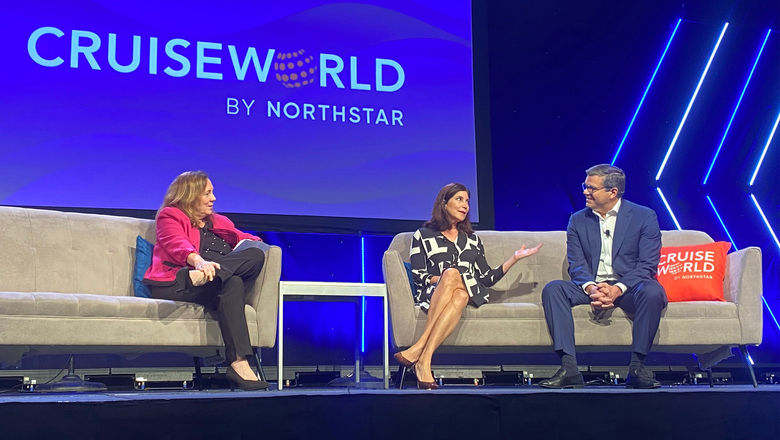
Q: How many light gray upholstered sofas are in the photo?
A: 2